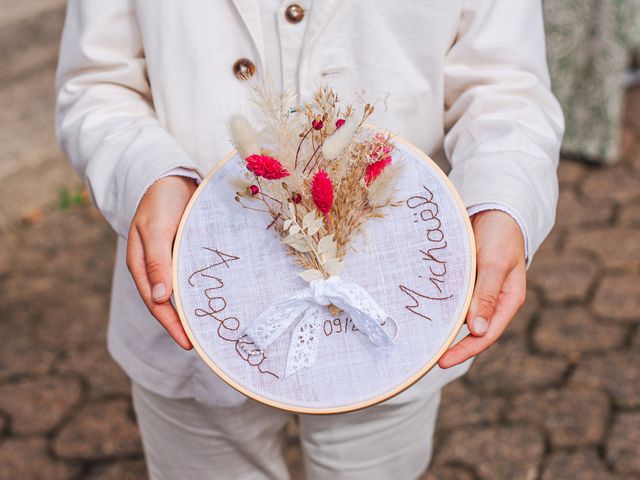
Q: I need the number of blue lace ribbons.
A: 0